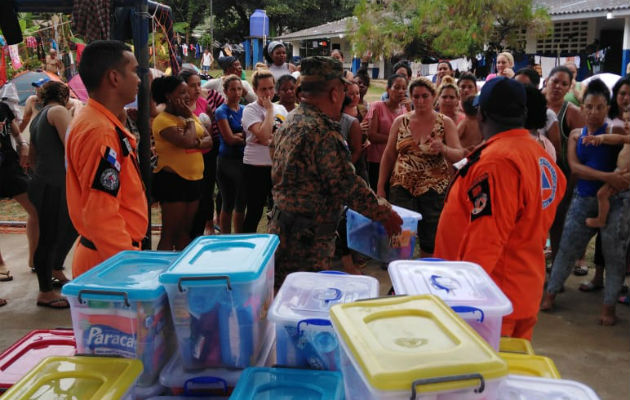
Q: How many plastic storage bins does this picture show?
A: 13